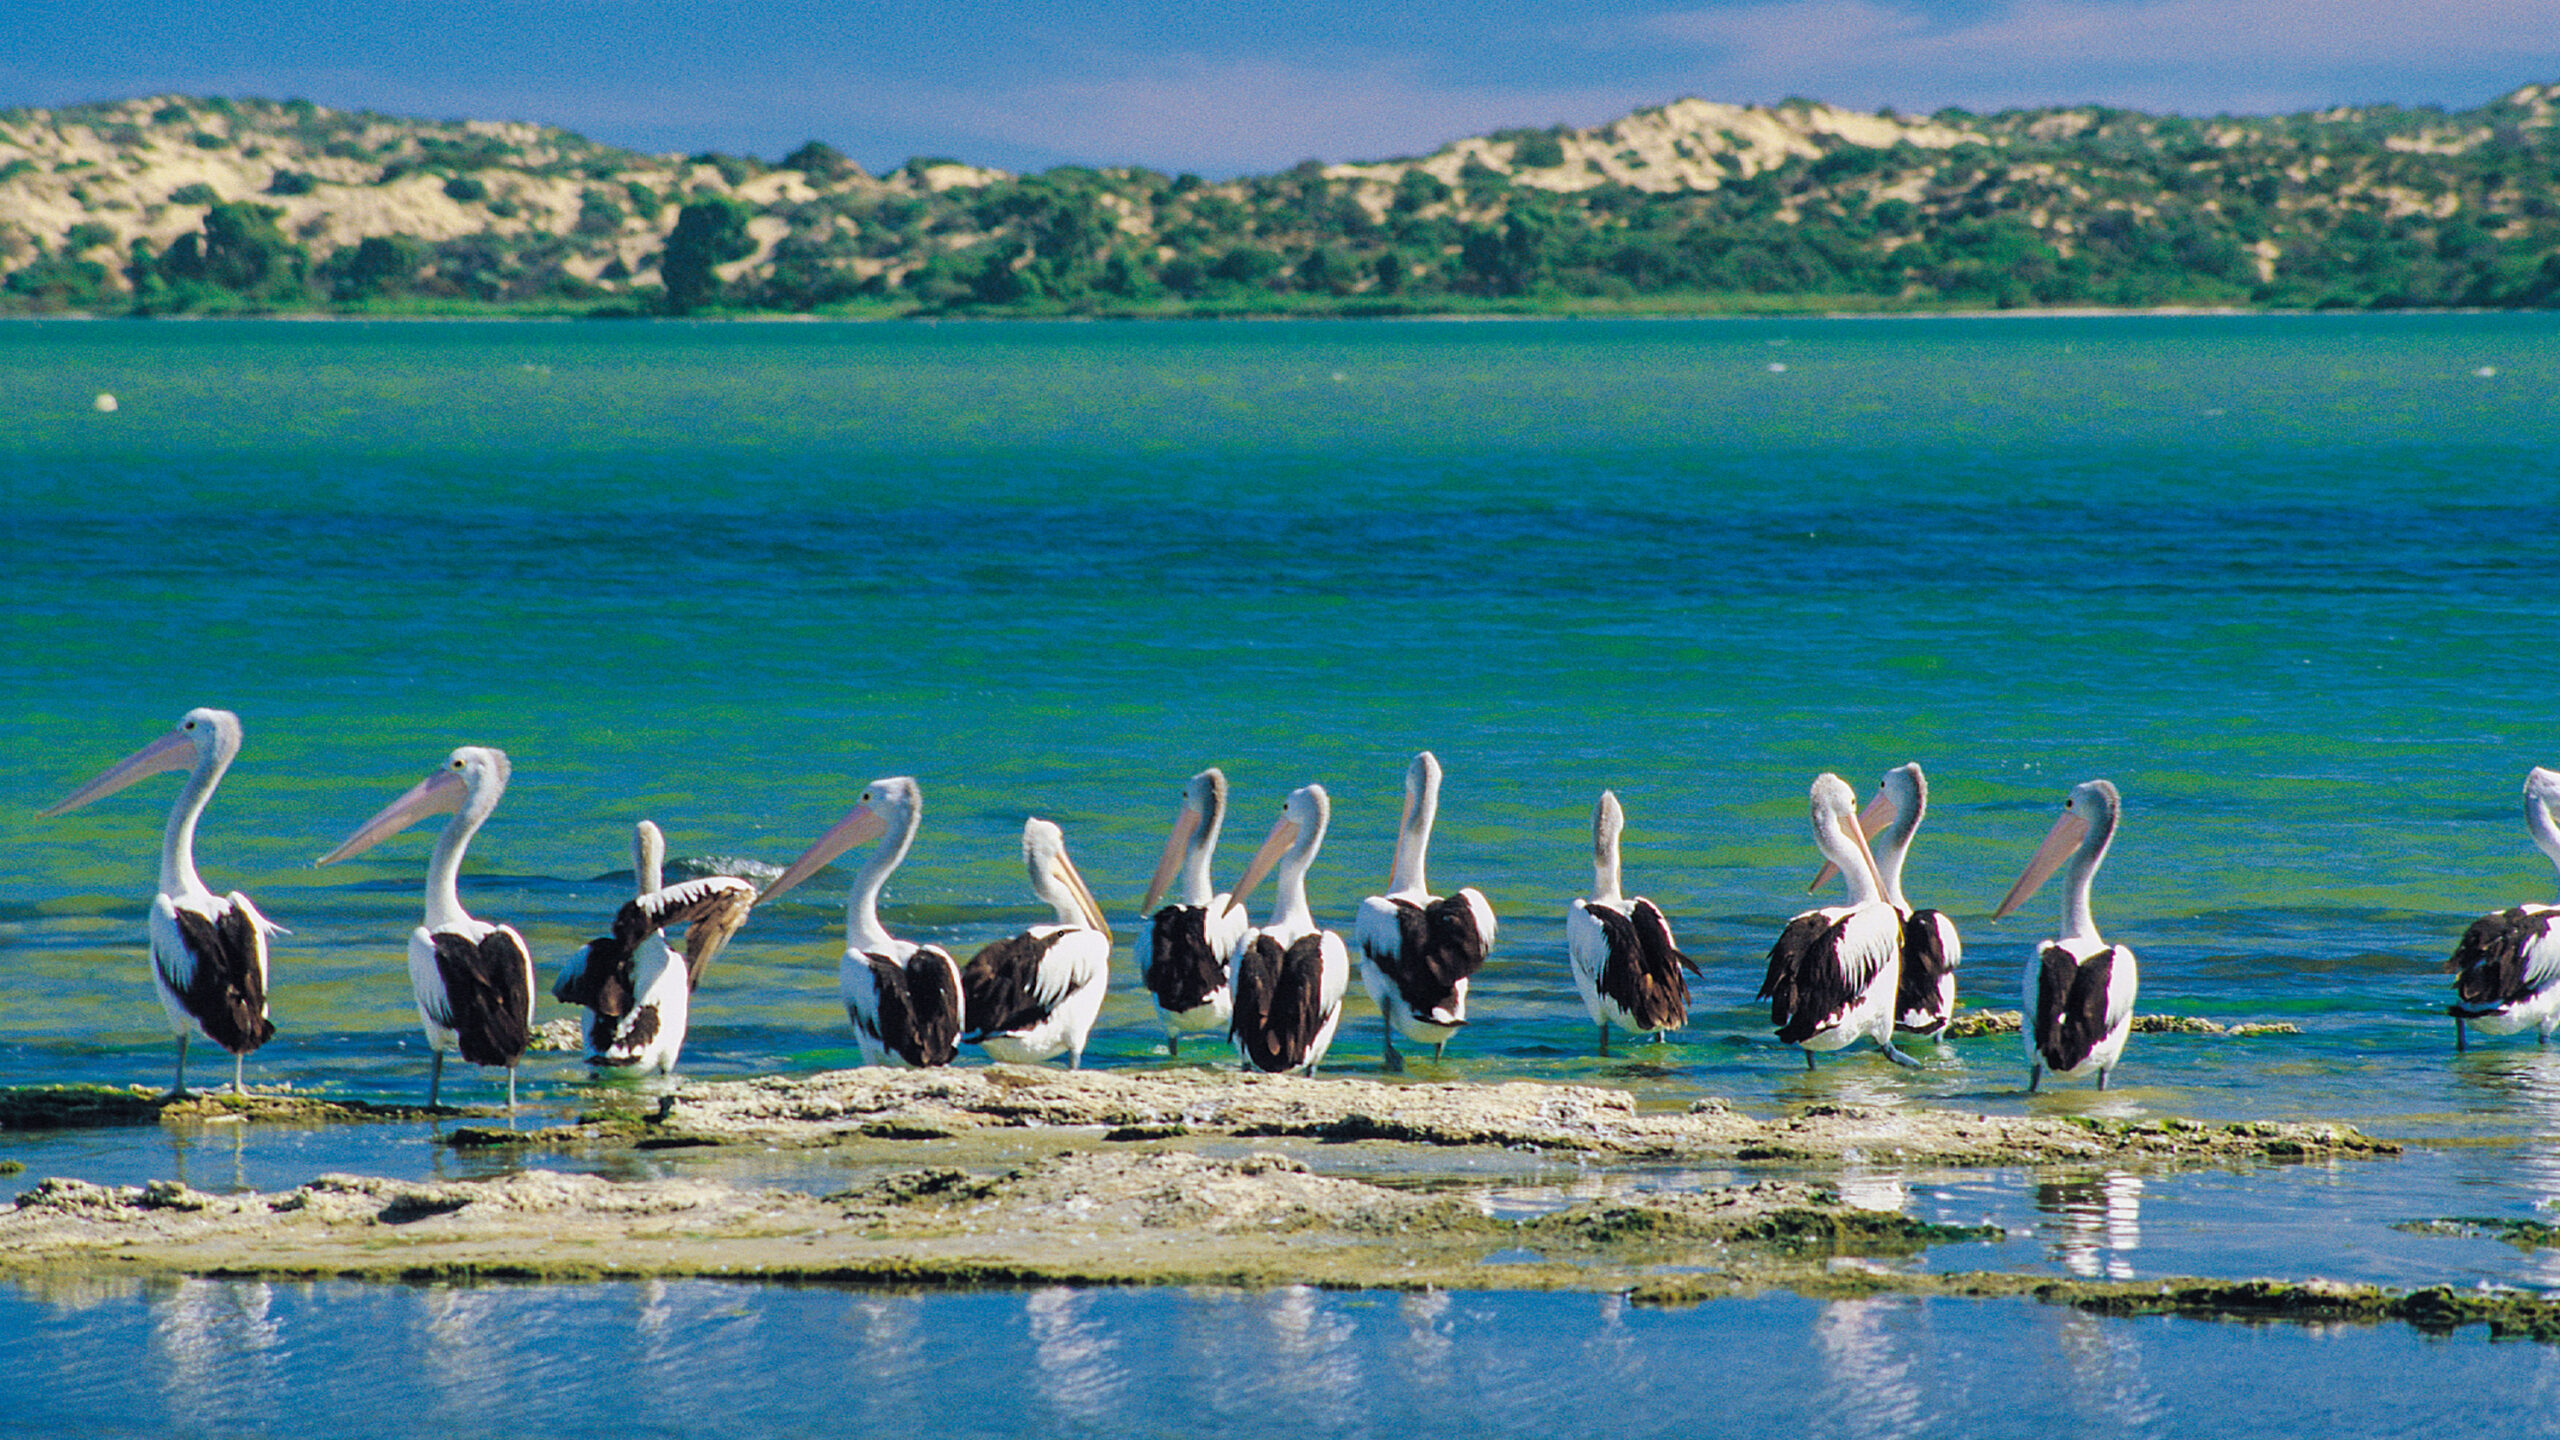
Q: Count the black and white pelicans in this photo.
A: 13